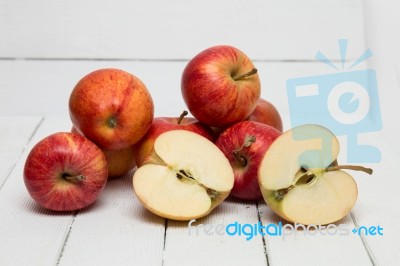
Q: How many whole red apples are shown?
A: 7